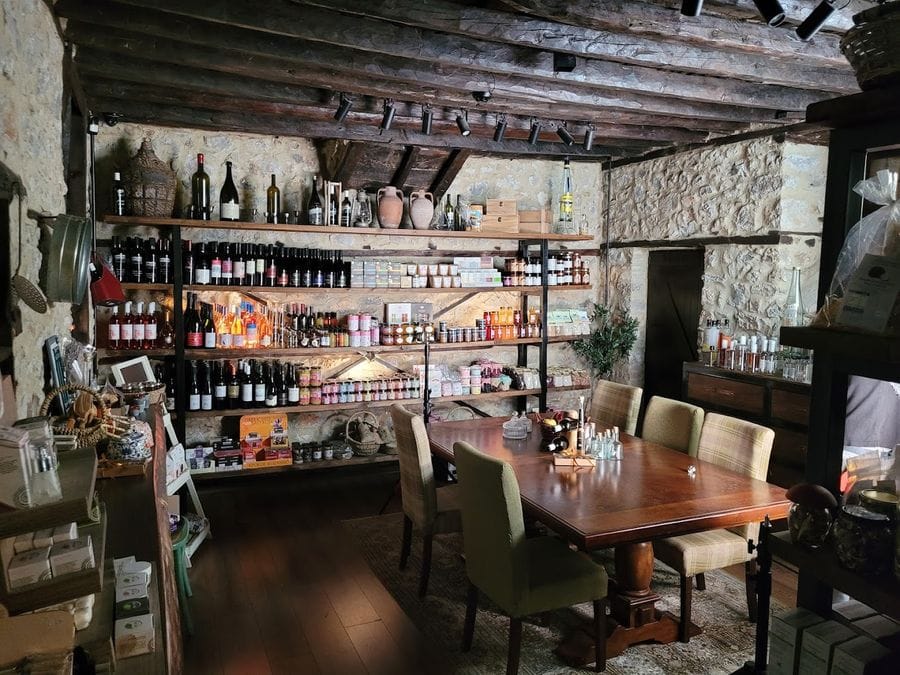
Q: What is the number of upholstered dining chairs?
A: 5